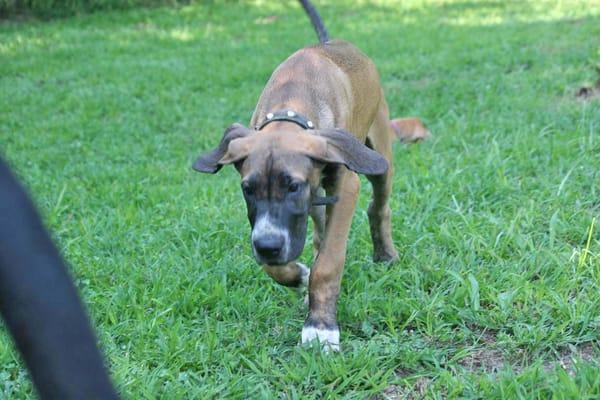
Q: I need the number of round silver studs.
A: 3